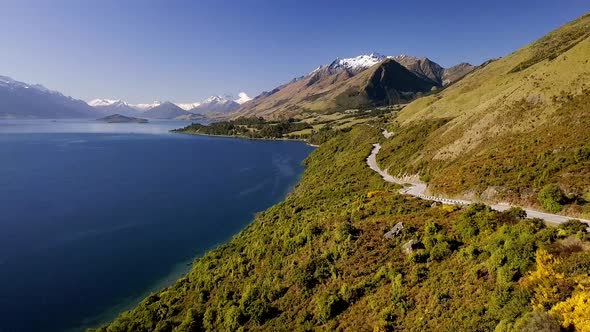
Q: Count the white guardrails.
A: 1